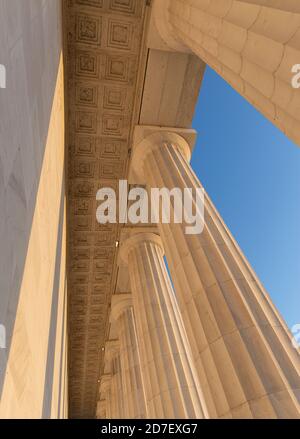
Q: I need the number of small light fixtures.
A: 3